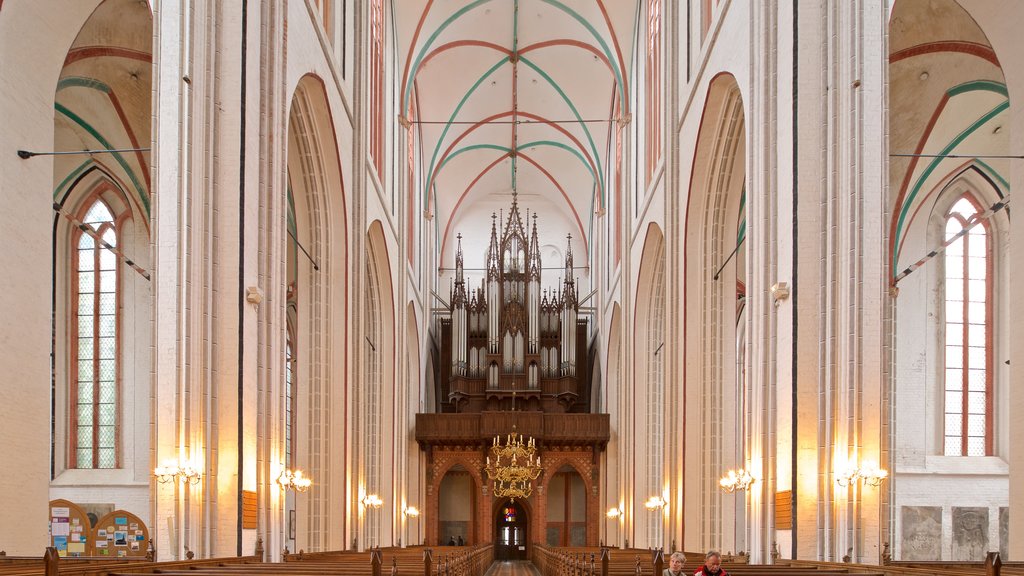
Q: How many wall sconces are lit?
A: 8